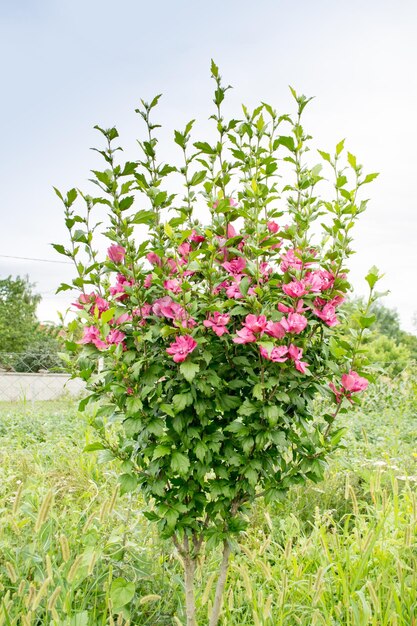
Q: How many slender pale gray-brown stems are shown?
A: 2